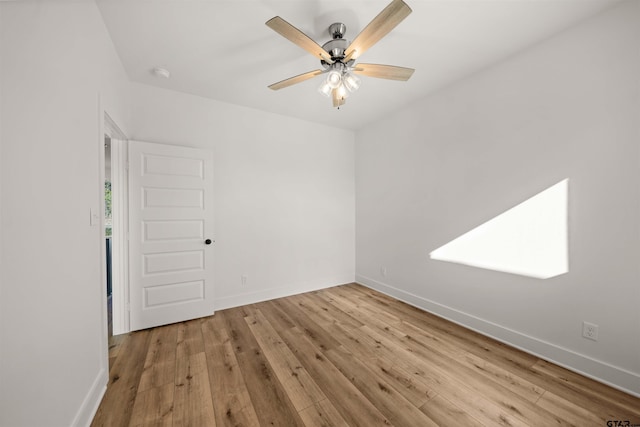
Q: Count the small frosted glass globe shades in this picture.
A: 4